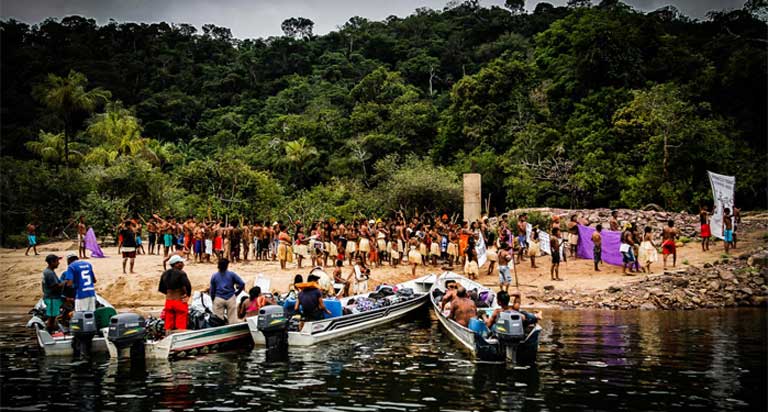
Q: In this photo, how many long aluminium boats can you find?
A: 4